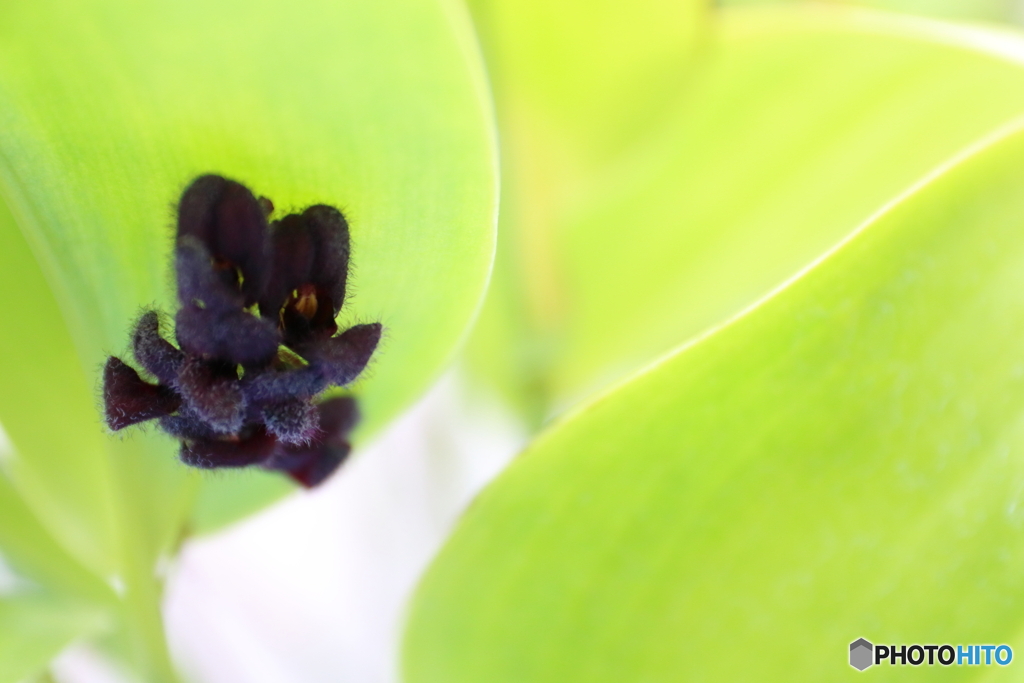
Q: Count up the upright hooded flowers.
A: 2